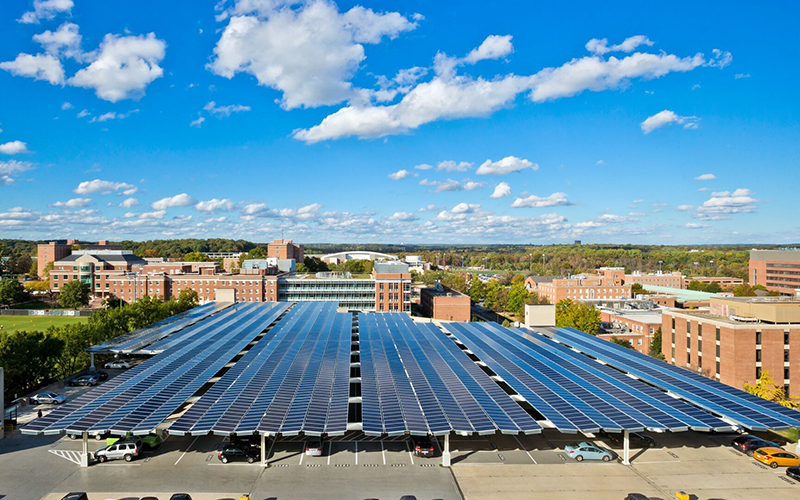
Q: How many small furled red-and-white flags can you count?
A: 0